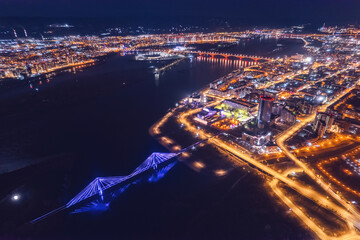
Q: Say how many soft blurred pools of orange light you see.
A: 5